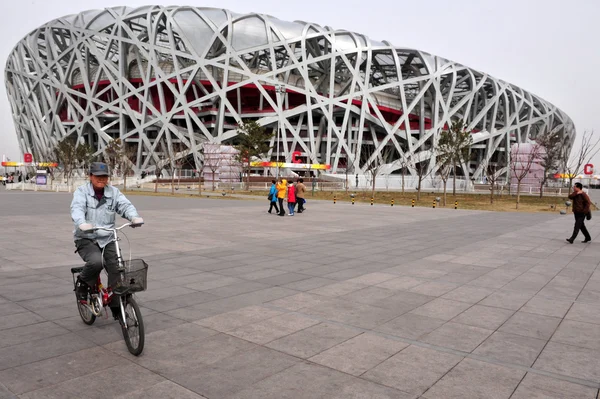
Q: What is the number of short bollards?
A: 7